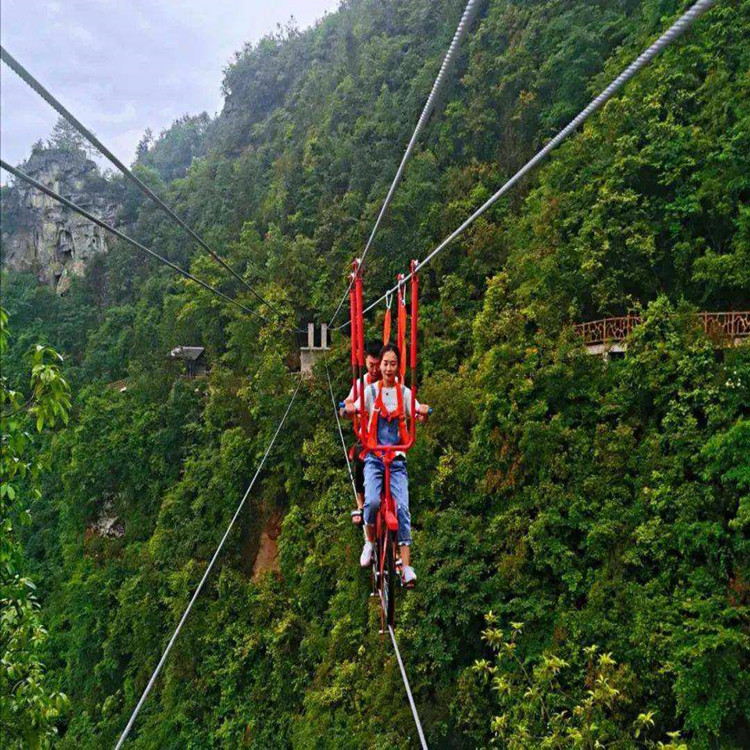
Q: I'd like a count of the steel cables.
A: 6